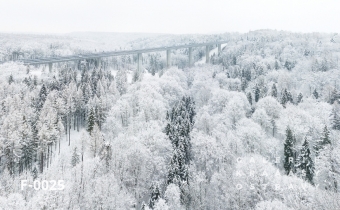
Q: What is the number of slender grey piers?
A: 7